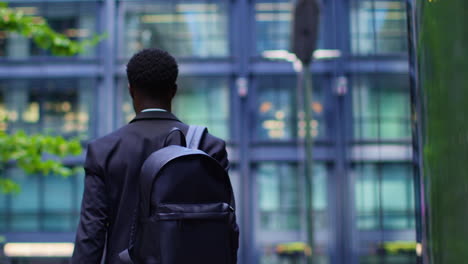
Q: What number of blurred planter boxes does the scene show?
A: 2